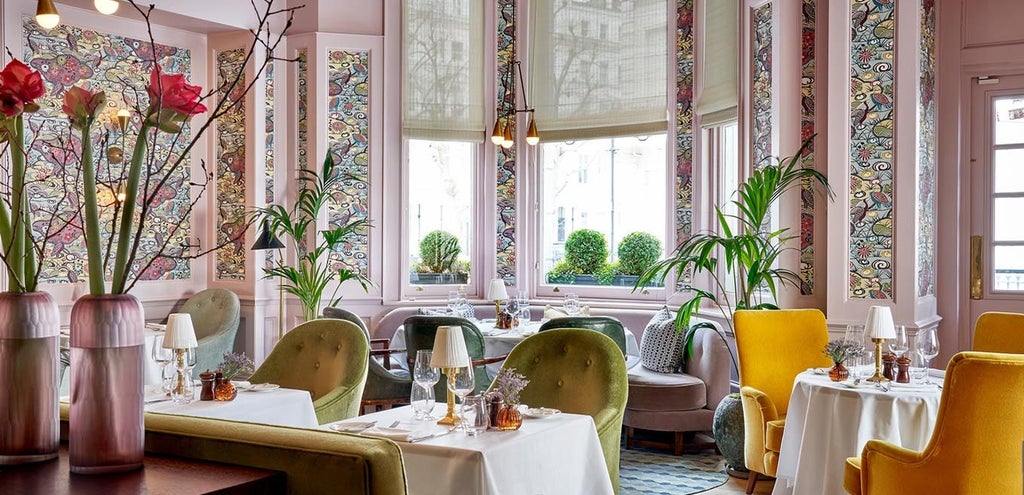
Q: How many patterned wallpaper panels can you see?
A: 11